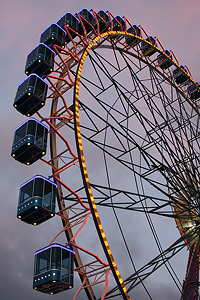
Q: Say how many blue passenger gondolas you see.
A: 15